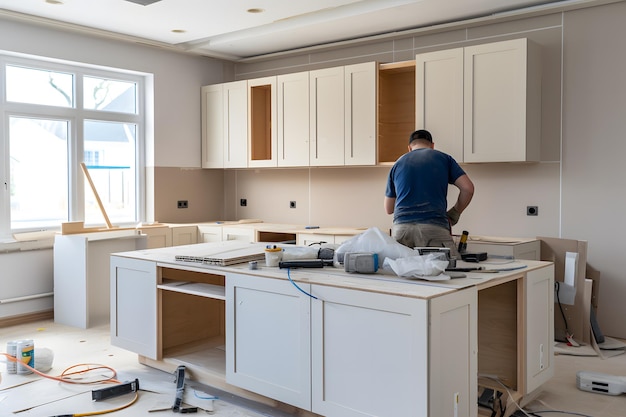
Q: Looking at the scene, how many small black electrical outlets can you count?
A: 4